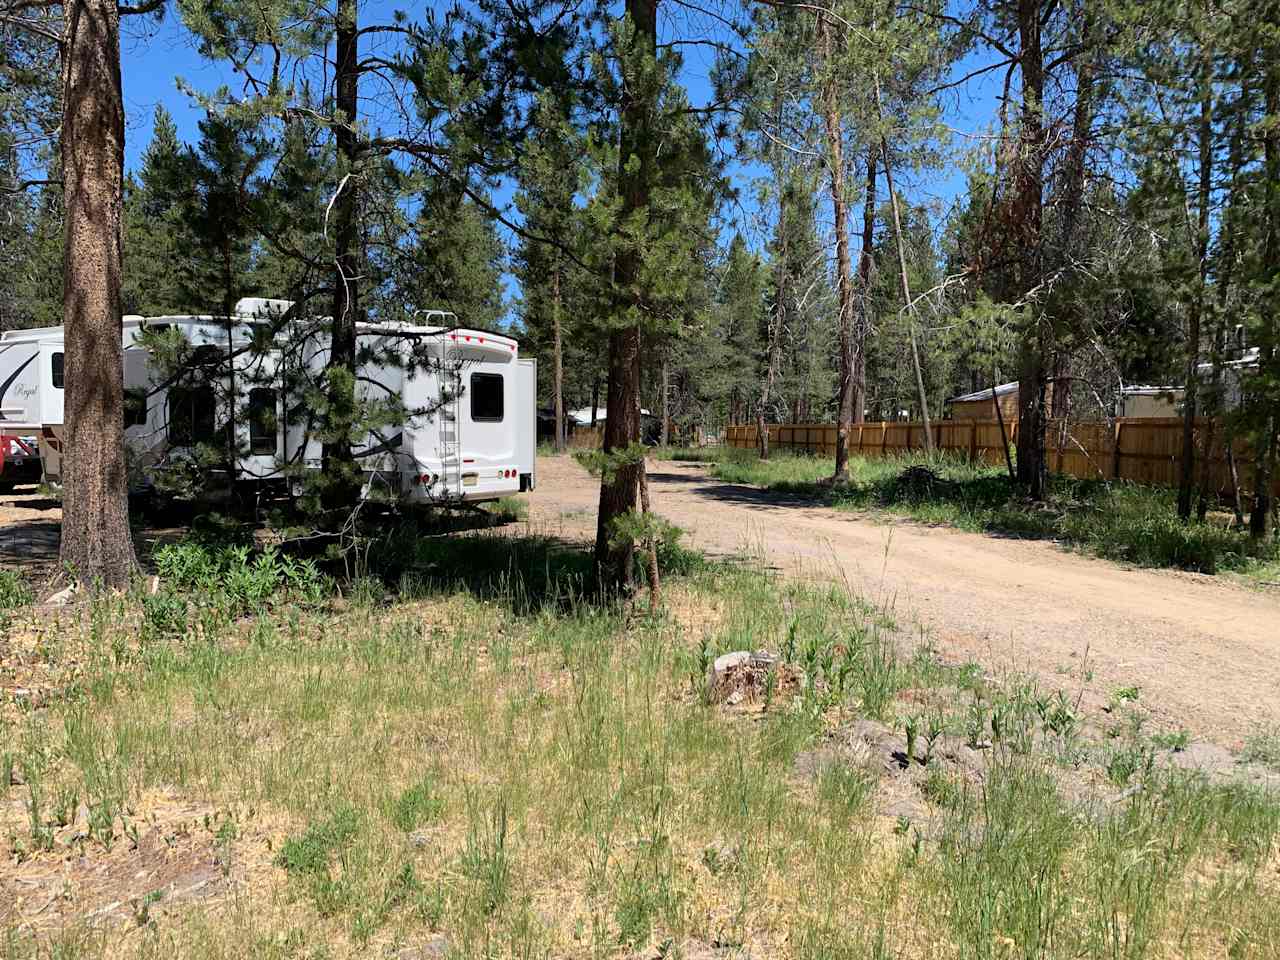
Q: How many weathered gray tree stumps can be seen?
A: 1